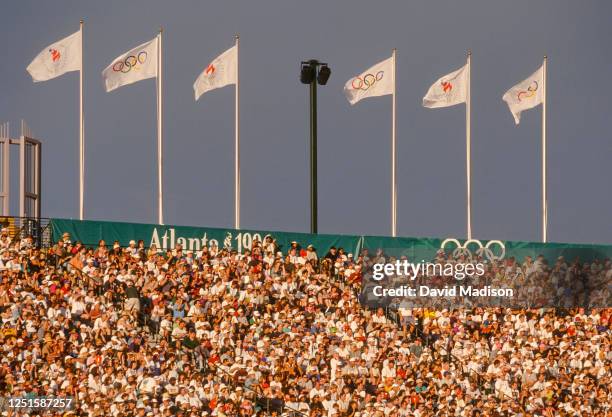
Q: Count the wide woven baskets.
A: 0